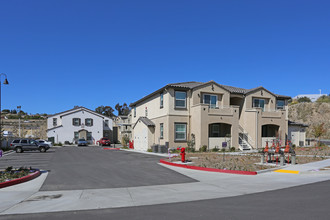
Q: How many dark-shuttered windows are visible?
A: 2